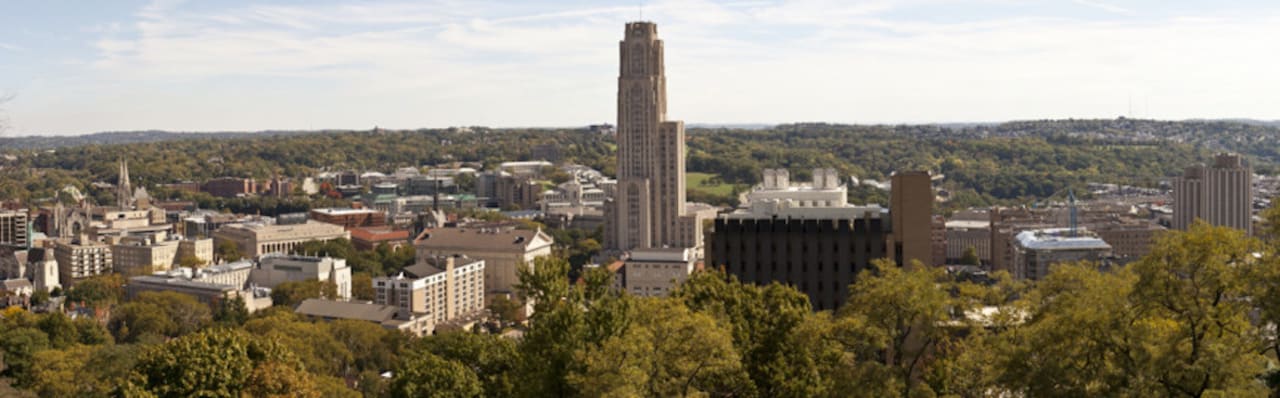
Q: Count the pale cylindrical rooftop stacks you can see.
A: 4